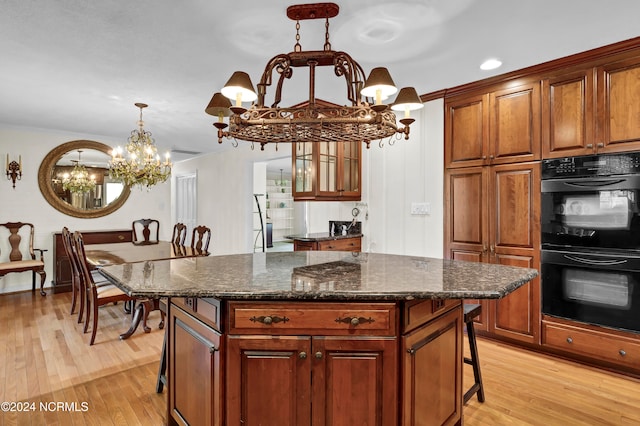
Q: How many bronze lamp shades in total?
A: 4